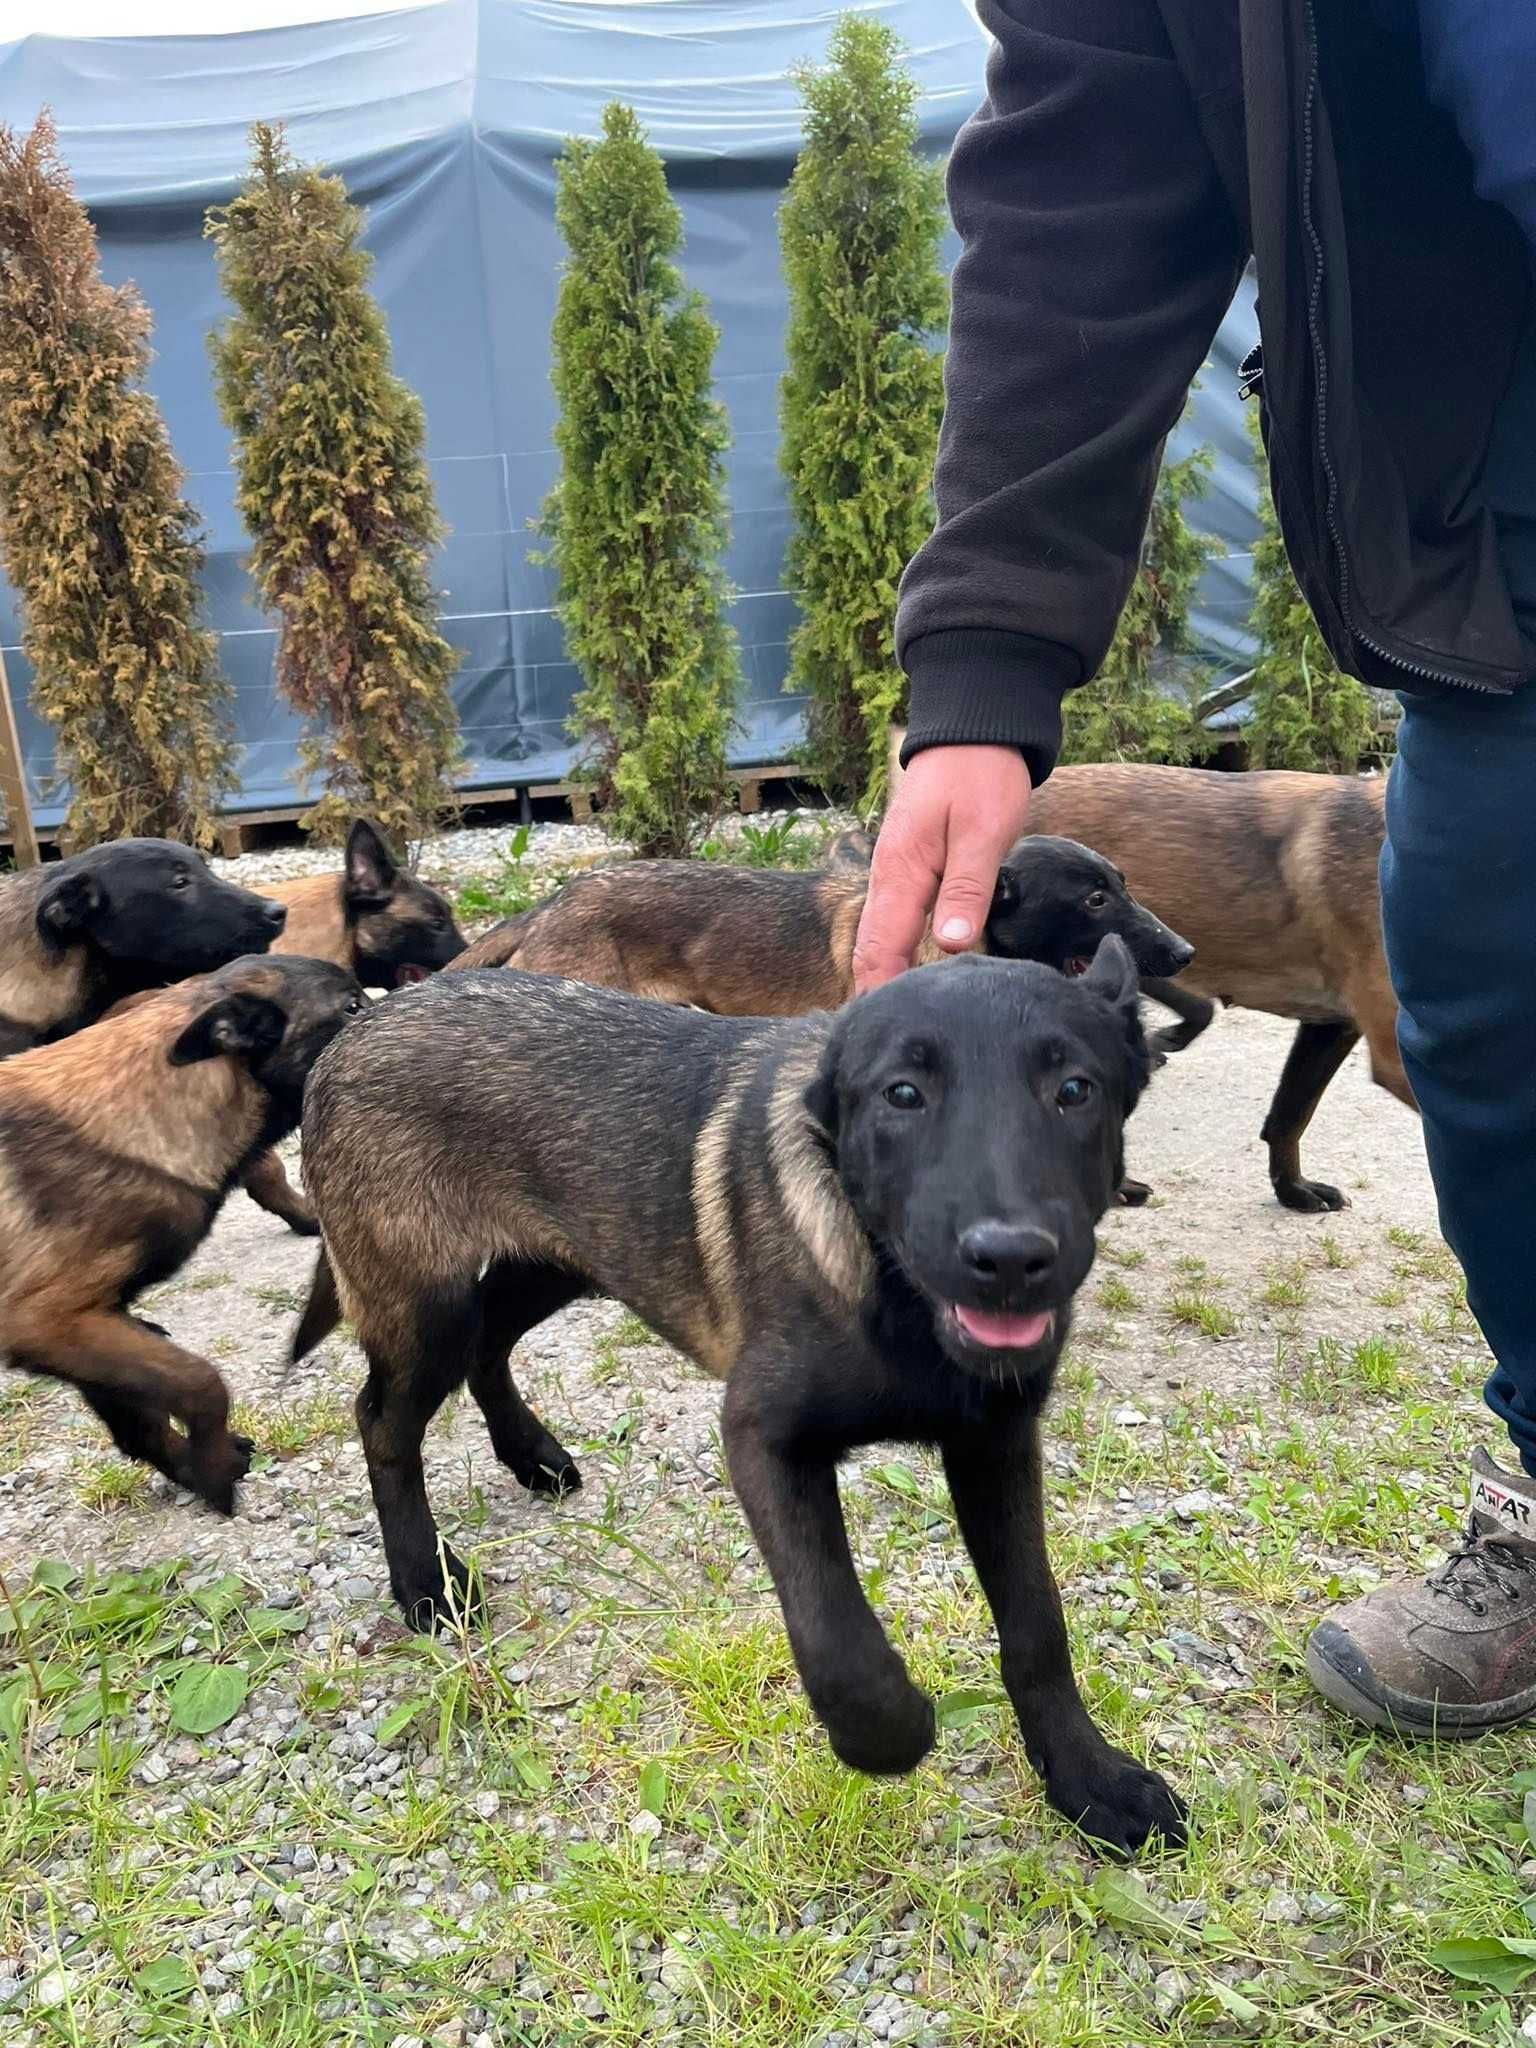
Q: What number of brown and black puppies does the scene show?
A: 6